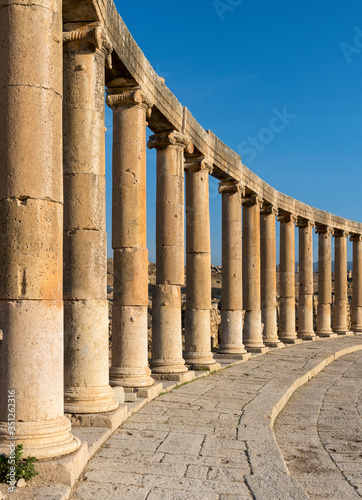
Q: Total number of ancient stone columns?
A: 13